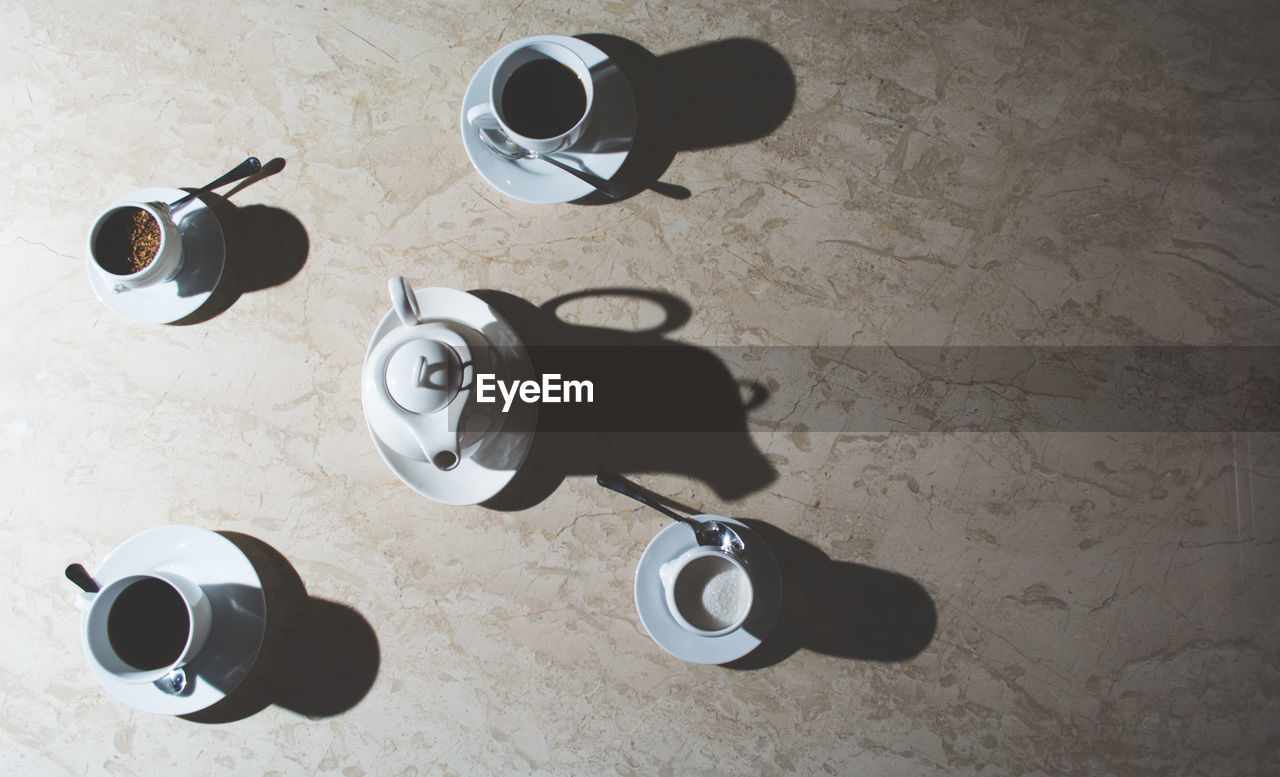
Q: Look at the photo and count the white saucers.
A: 5